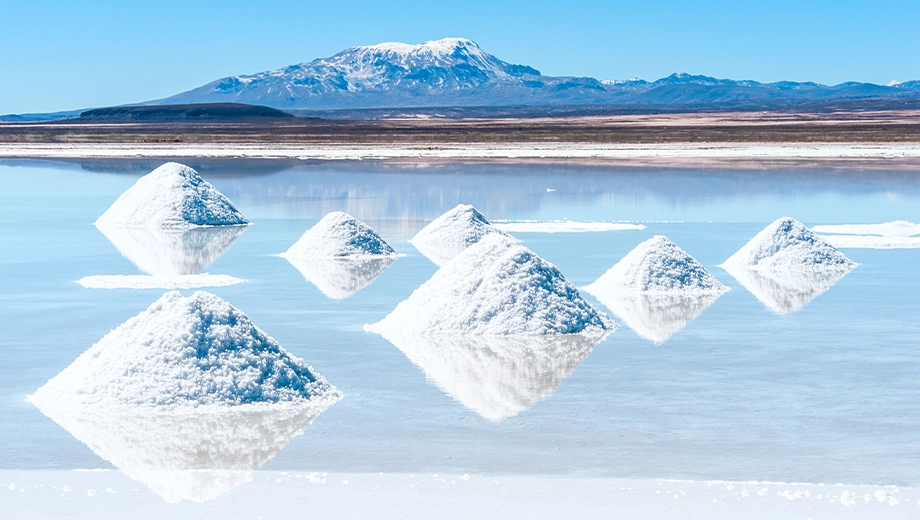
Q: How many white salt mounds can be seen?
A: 7